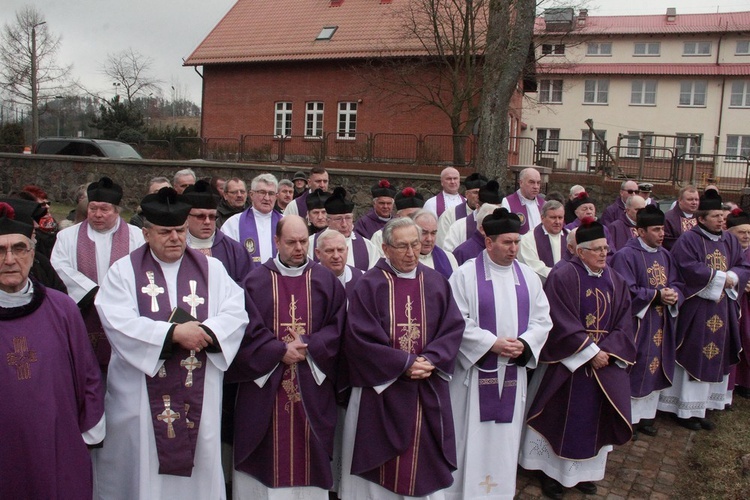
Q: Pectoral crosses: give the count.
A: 0